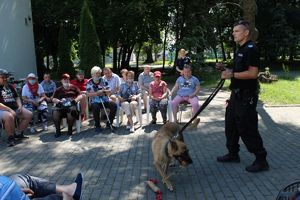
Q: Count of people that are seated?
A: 13